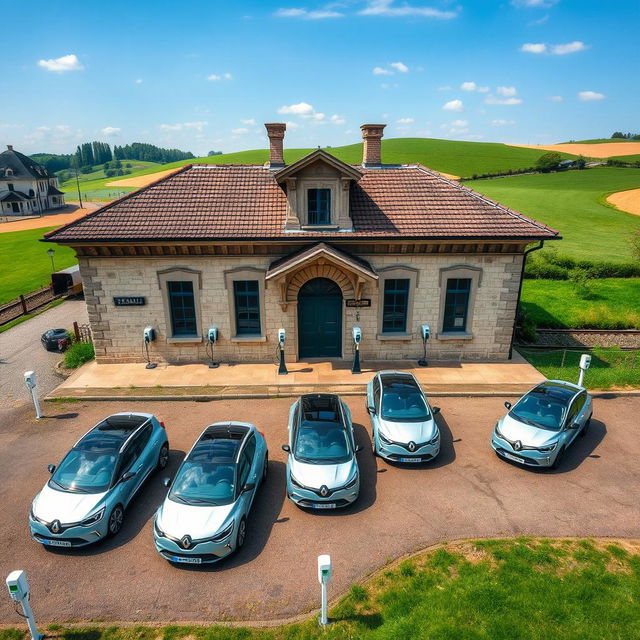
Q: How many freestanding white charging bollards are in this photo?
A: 4